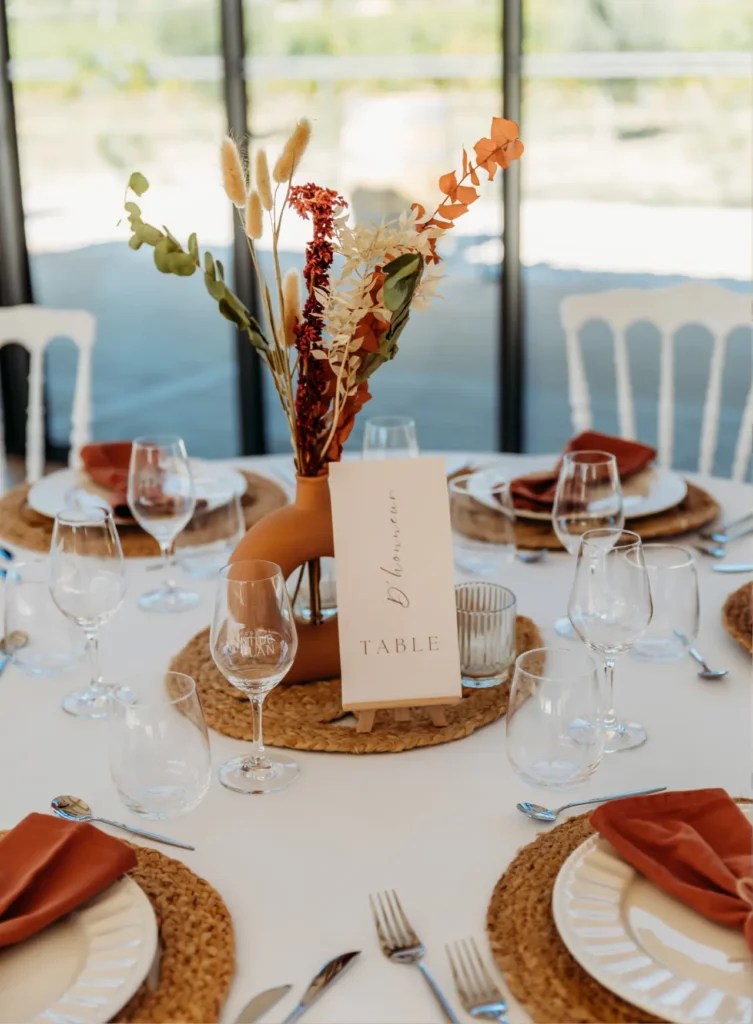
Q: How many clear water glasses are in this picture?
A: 6